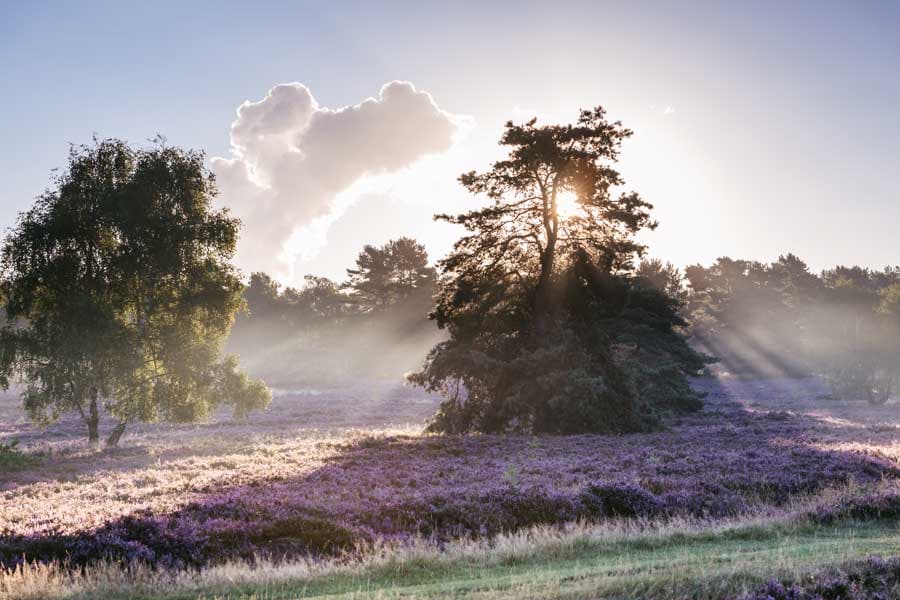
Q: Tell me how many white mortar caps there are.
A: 0